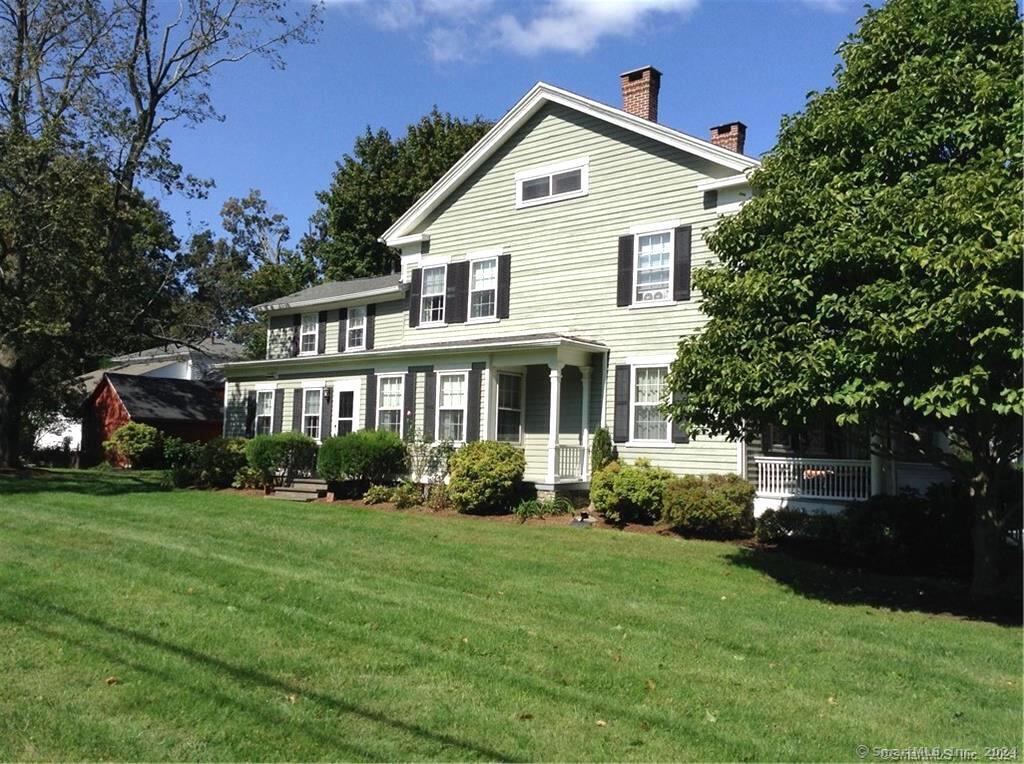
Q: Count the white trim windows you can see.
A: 12